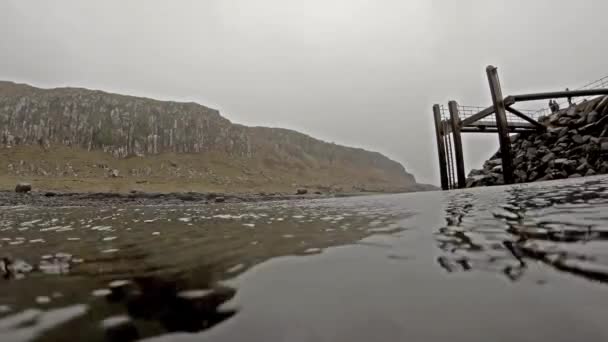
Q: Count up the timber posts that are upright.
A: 3